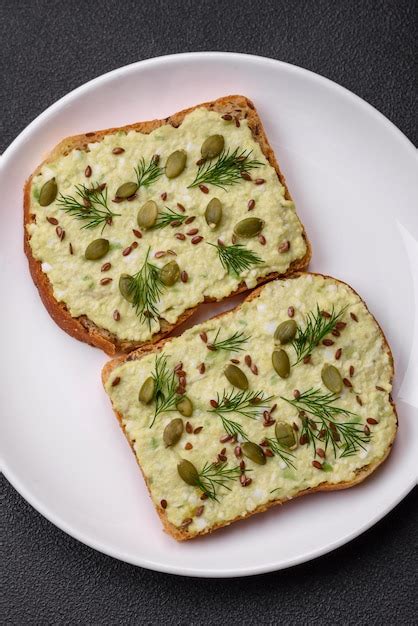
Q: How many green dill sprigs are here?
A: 13